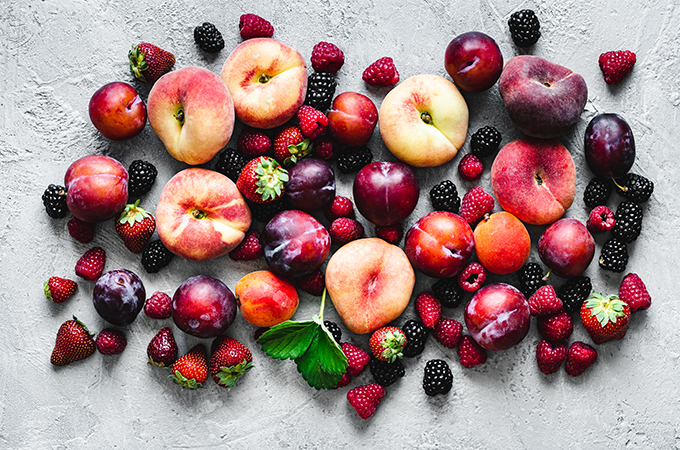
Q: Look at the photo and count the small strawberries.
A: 11